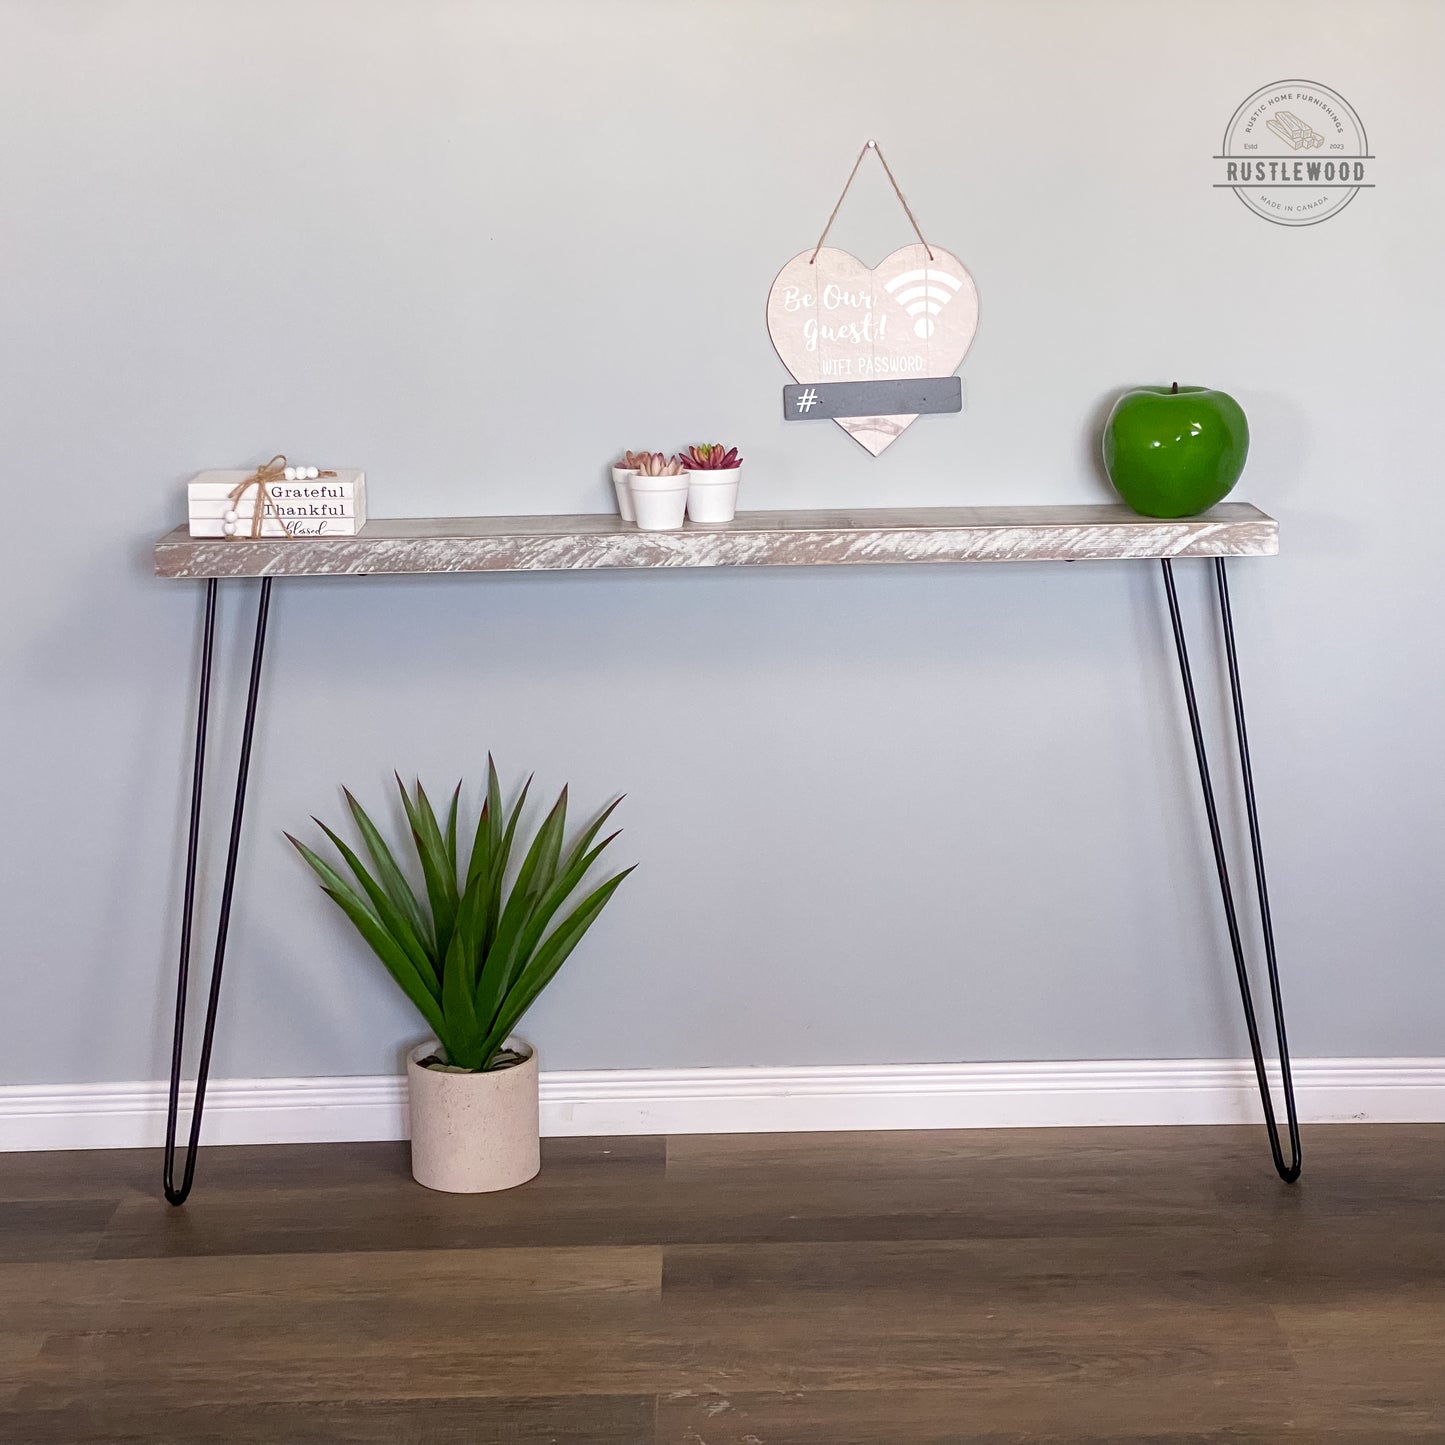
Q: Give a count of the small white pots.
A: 3